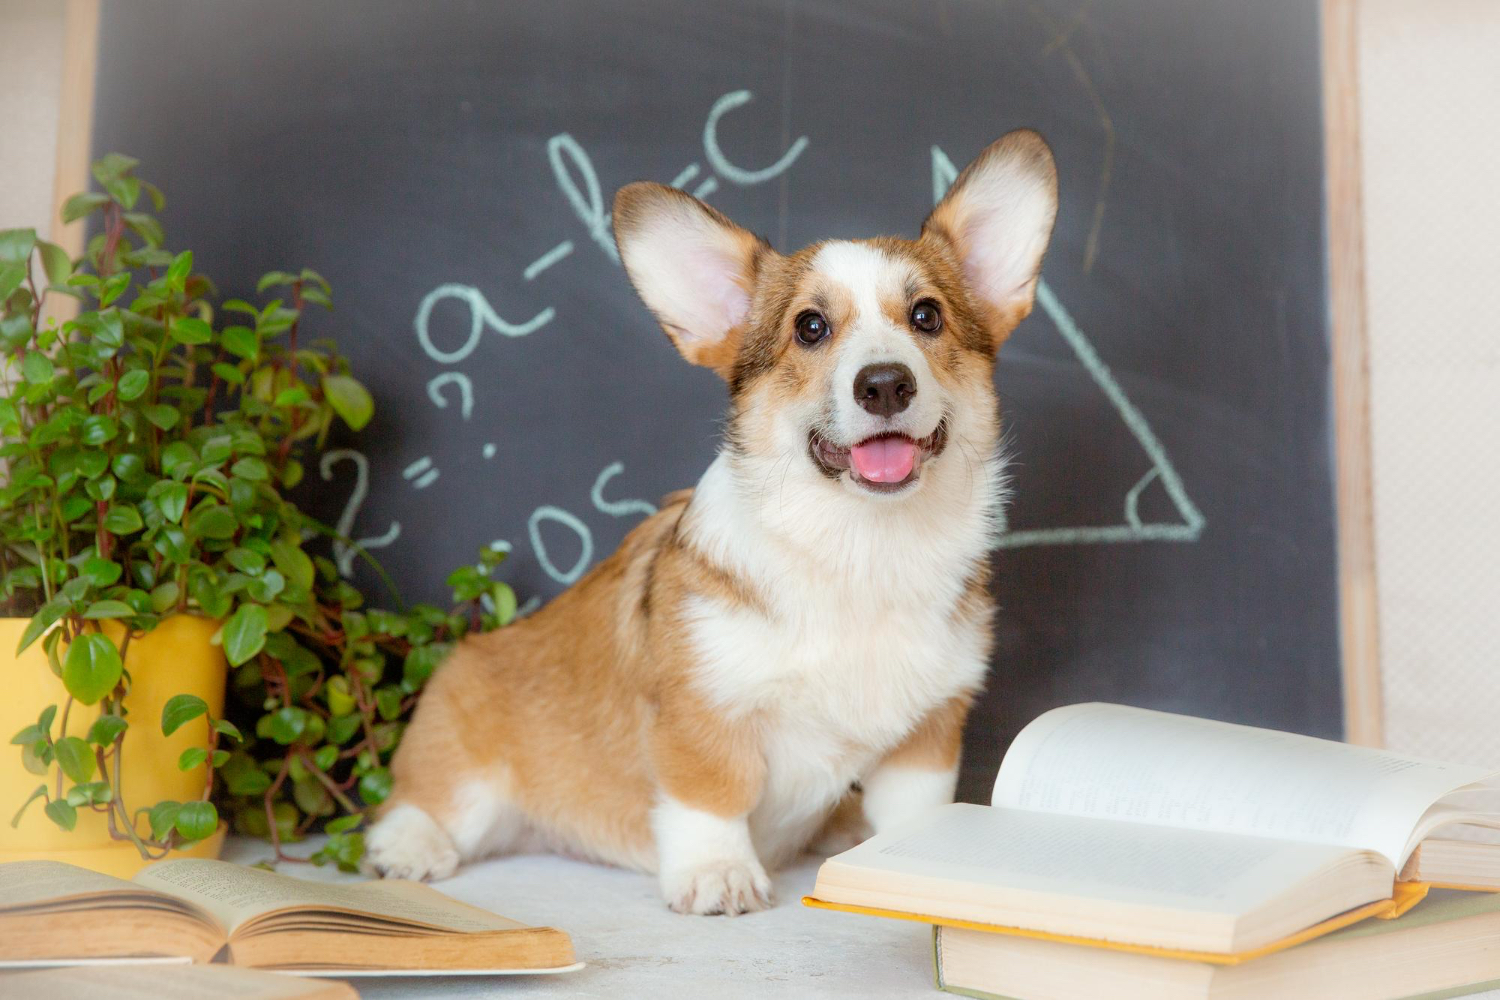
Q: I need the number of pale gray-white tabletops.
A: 1